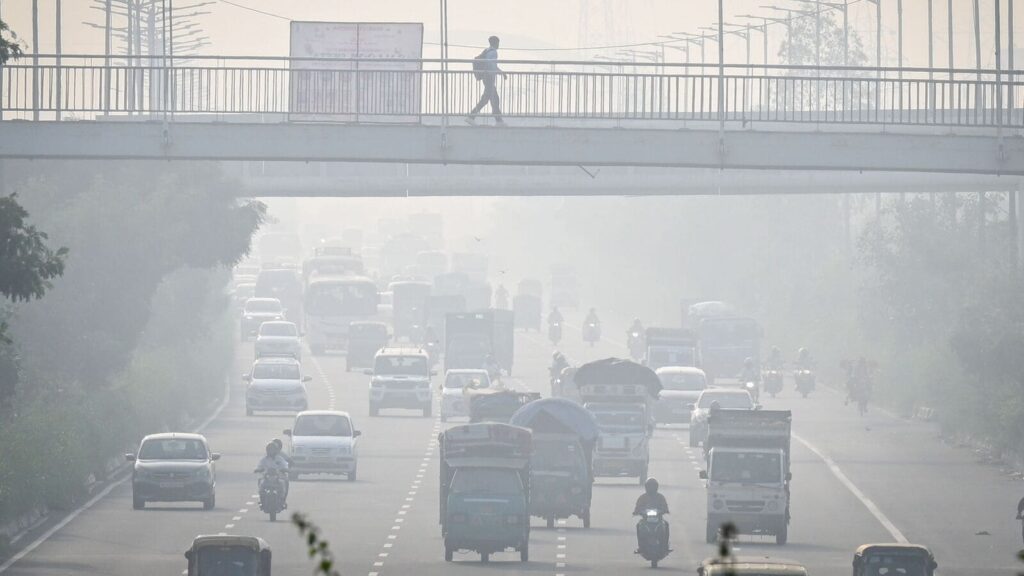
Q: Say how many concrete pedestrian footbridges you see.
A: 1